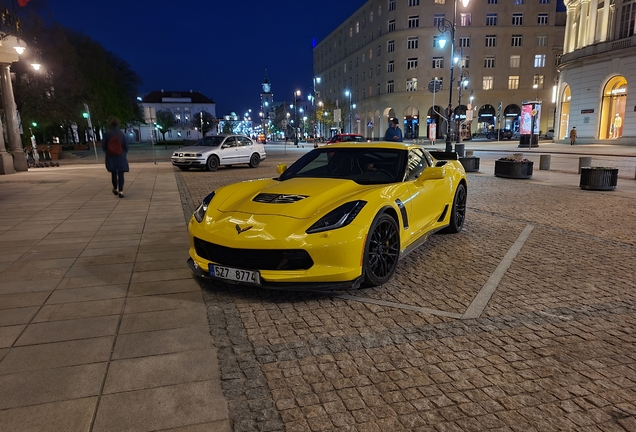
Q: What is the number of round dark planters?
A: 3